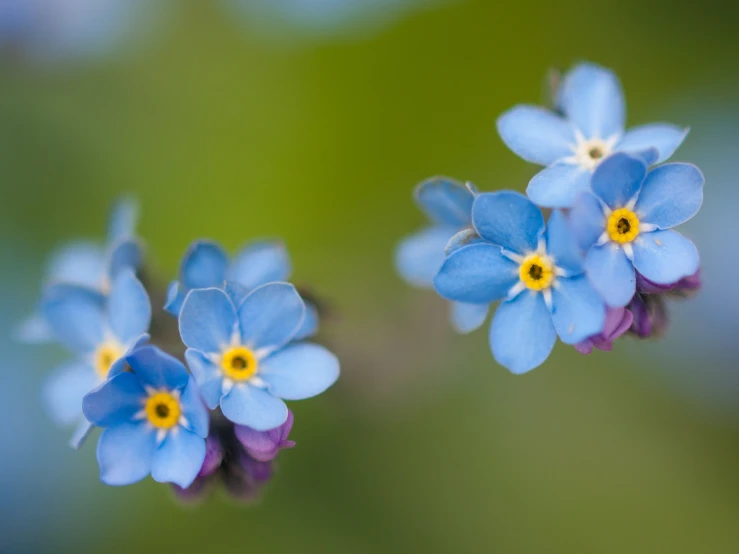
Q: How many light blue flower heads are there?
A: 9